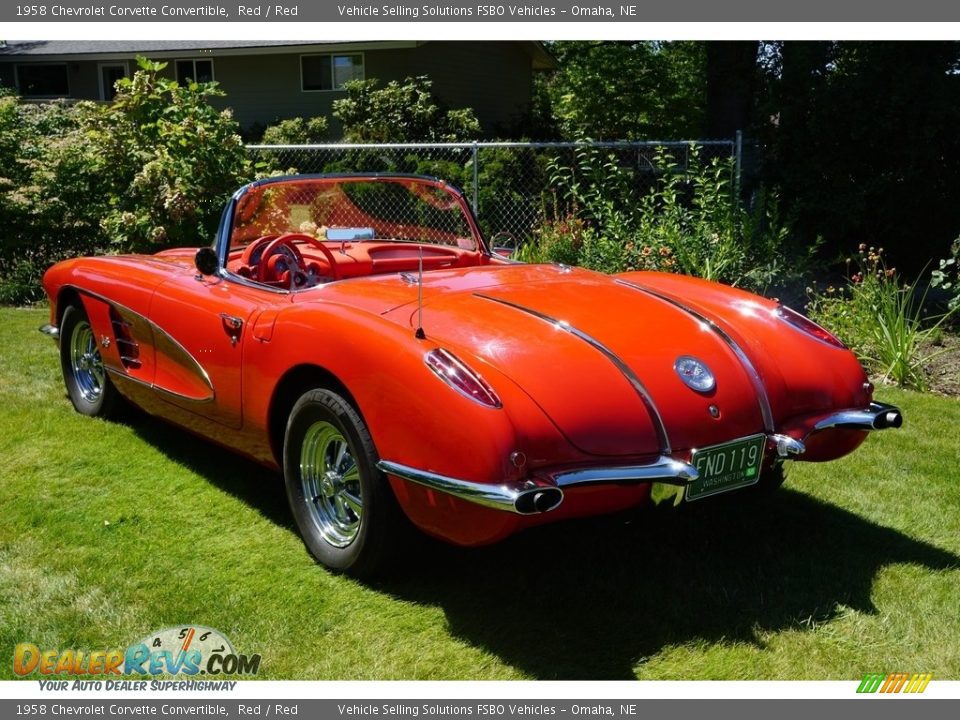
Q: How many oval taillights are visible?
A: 2